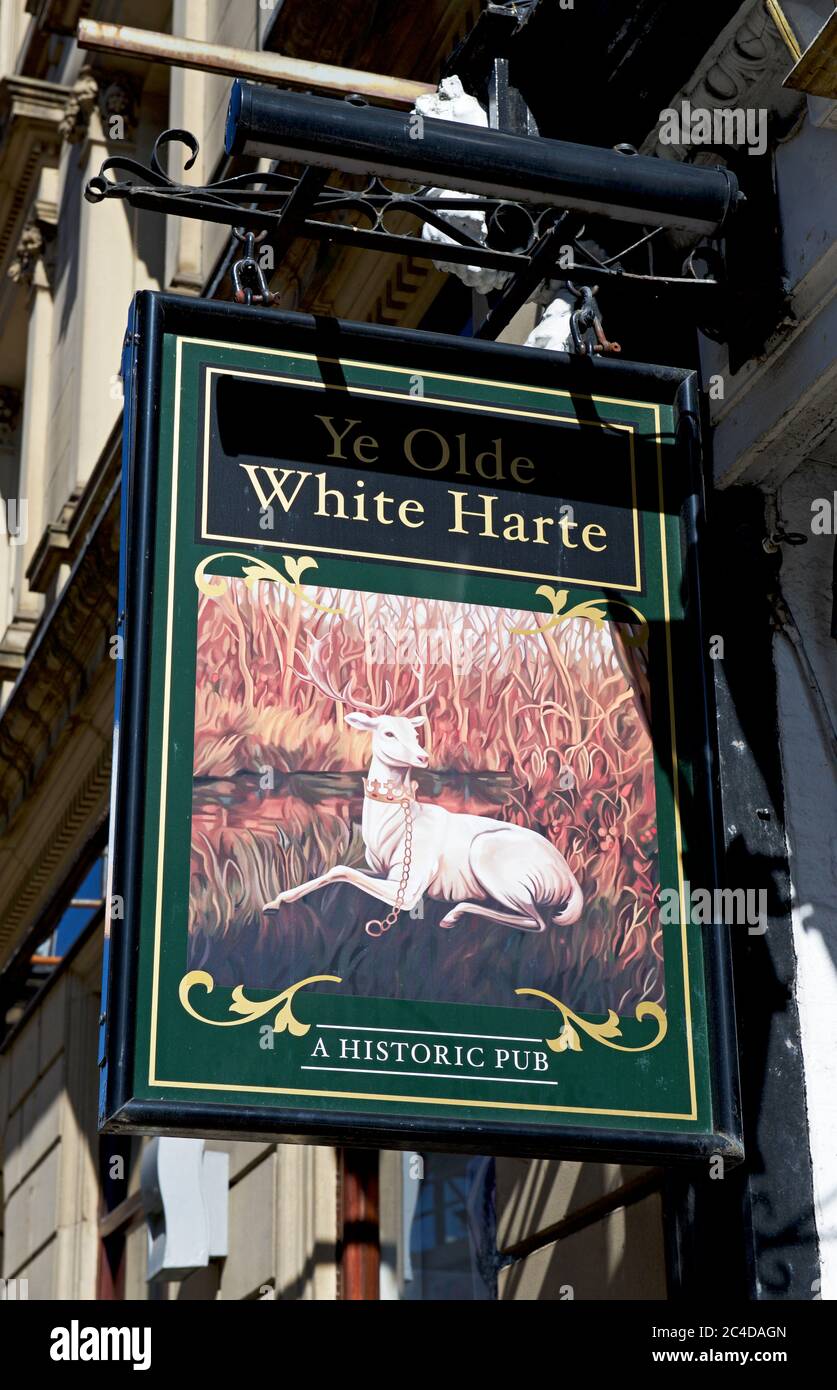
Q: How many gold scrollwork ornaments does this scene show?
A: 4